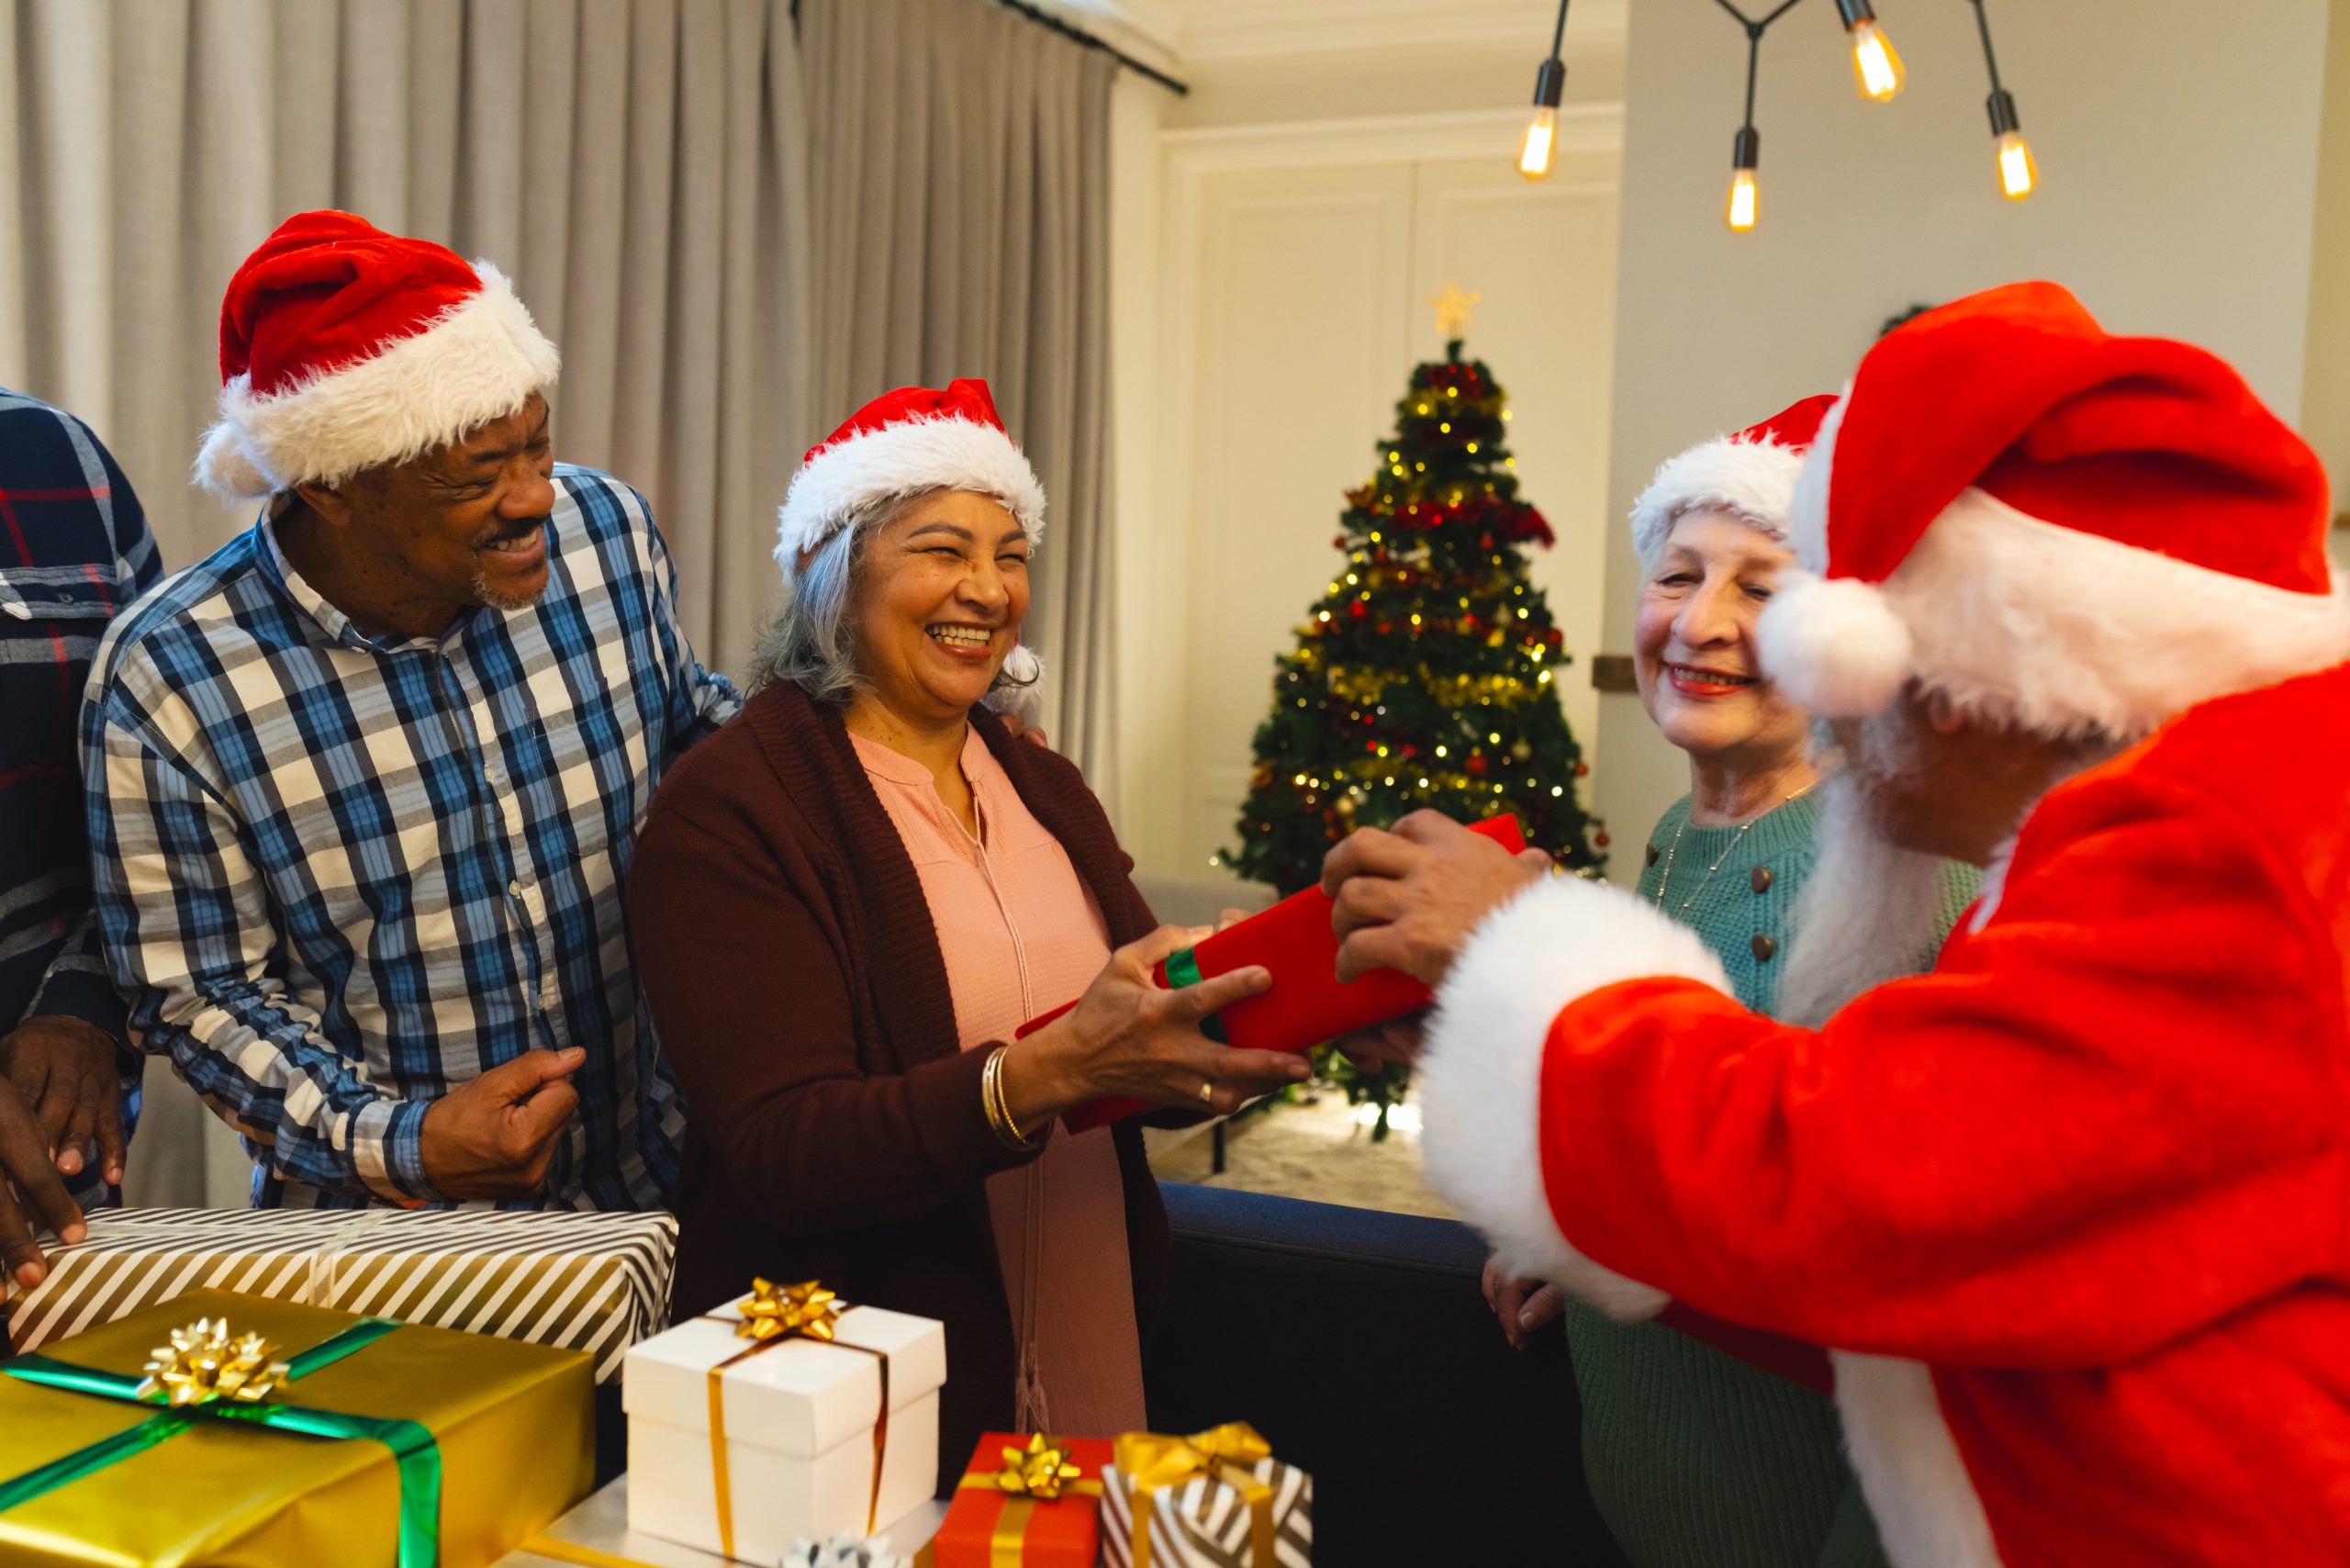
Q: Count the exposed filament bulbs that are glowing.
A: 4